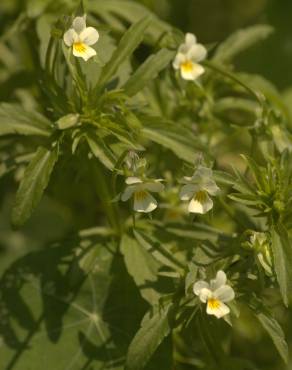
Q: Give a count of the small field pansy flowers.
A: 5